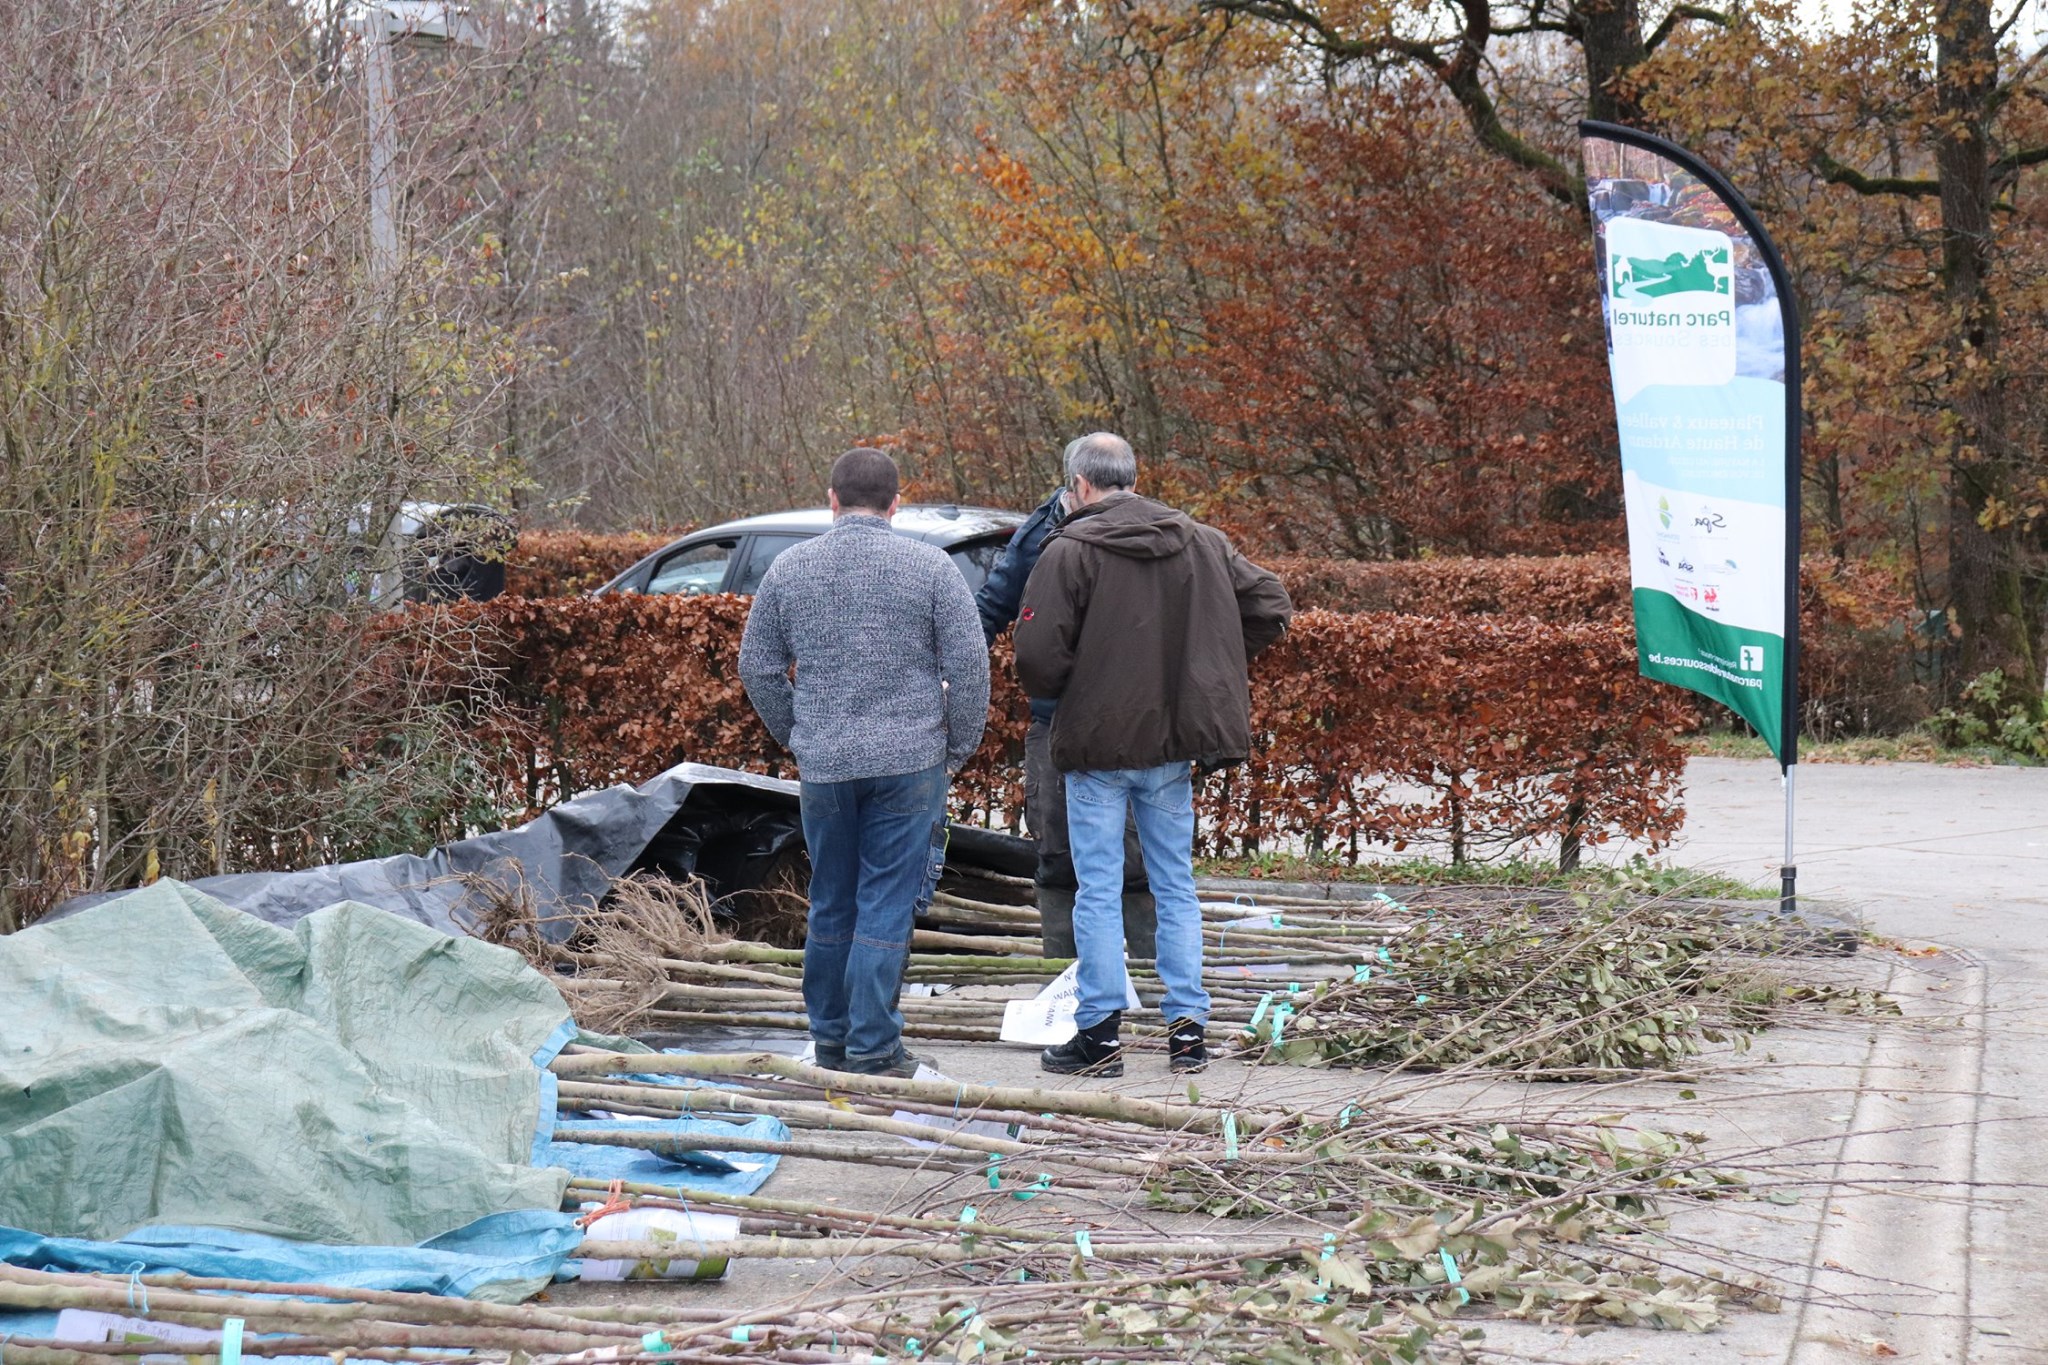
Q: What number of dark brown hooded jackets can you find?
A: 1